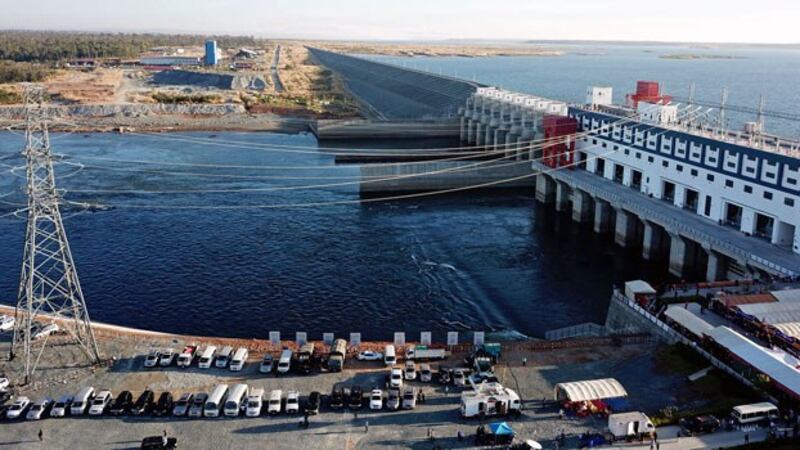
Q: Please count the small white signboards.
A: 8